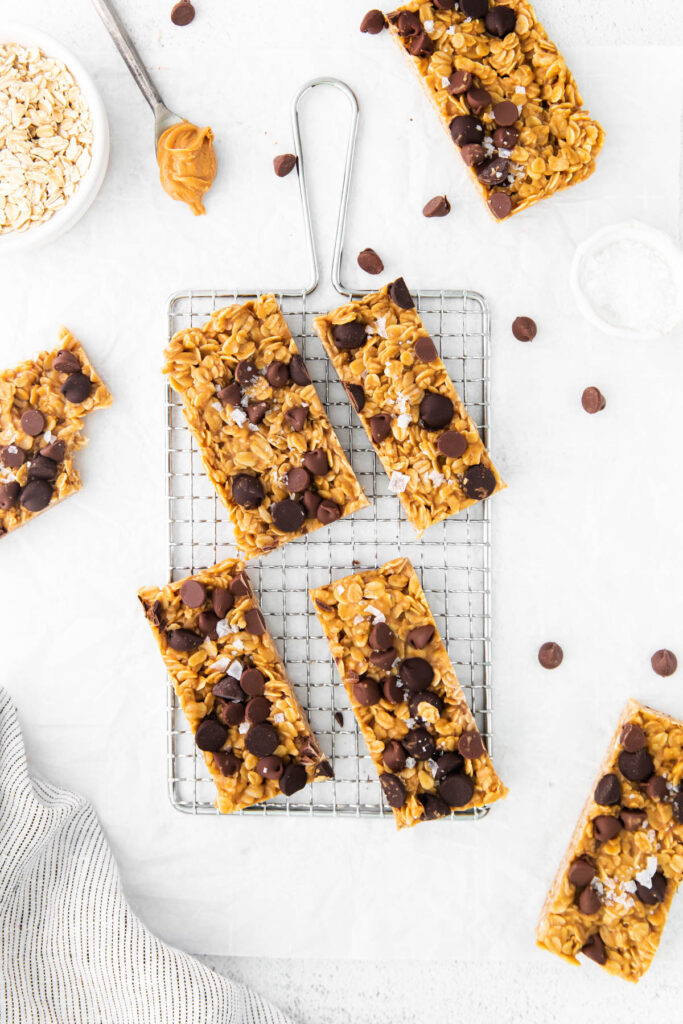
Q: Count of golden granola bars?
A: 7